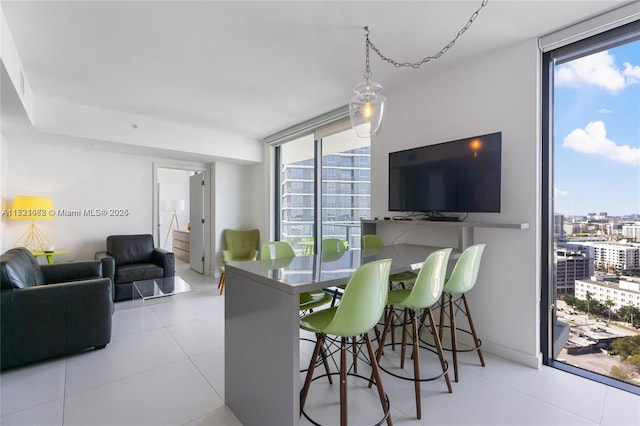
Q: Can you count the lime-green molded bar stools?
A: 6